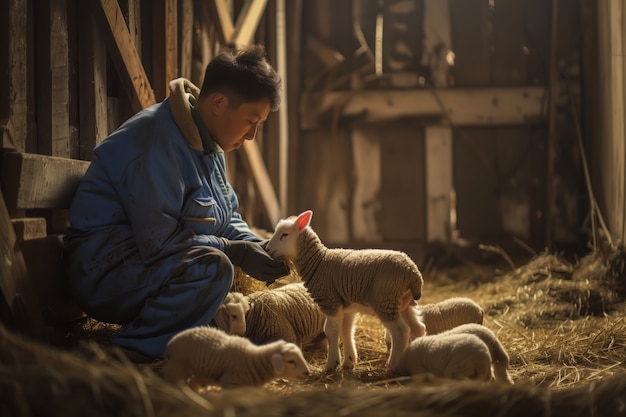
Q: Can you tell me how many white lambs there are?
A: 6